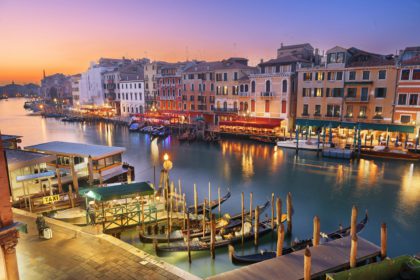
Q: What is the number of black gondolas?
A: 4